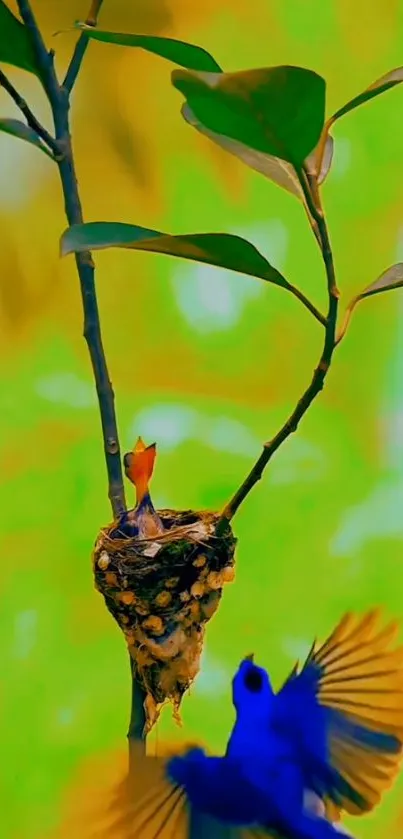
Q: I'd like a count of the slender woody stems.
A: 2